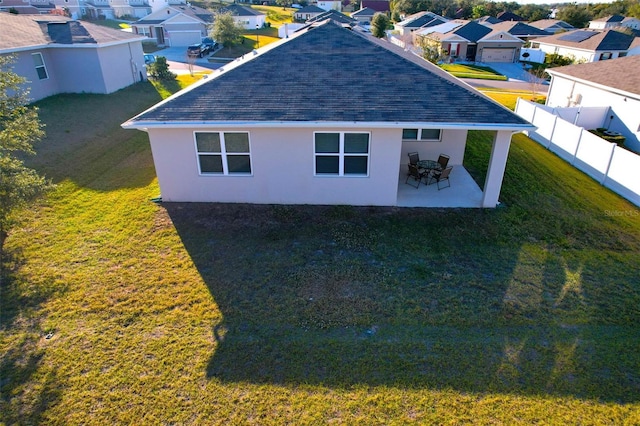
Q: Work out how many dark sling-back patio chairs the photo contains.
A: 4